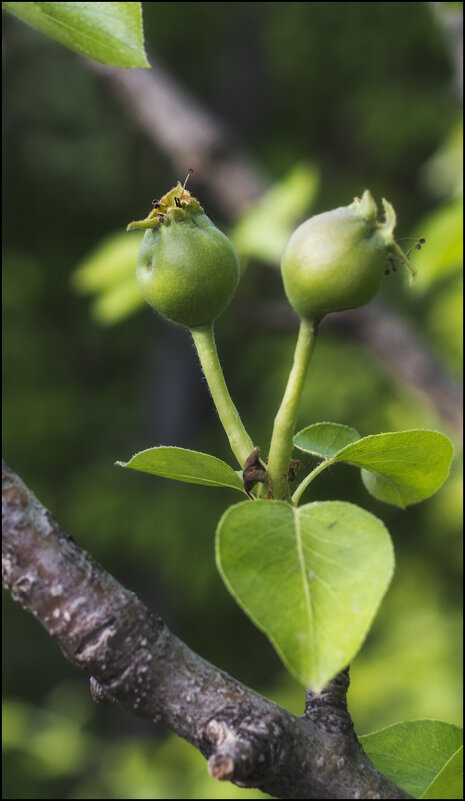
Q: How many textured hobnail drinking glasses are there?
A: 0